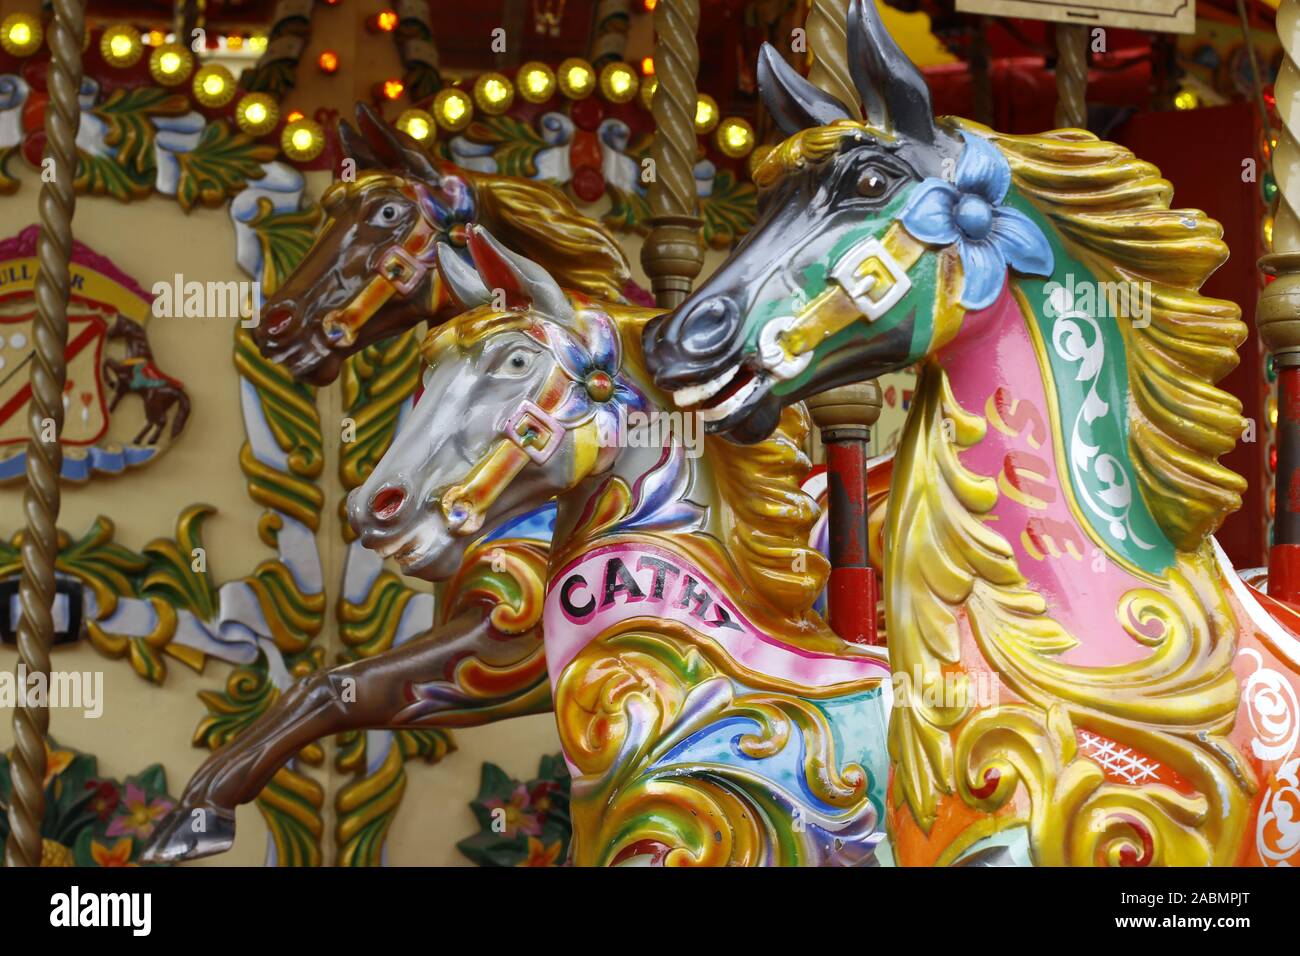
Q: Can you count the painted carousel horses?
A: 3